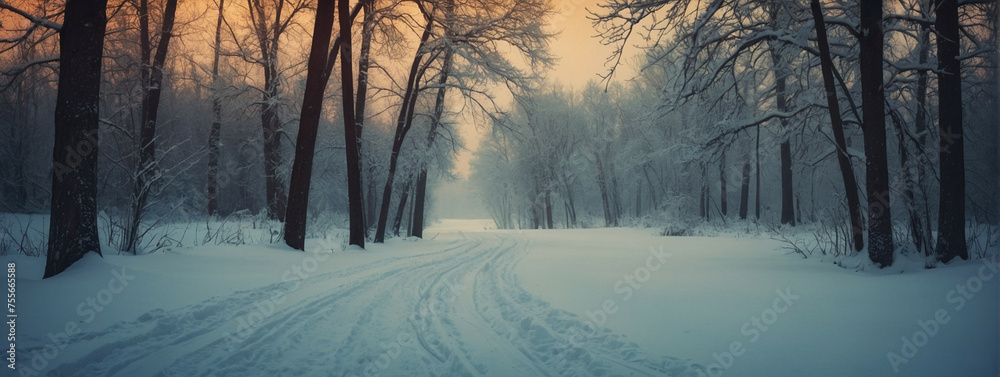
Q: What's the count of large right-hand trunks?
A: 3